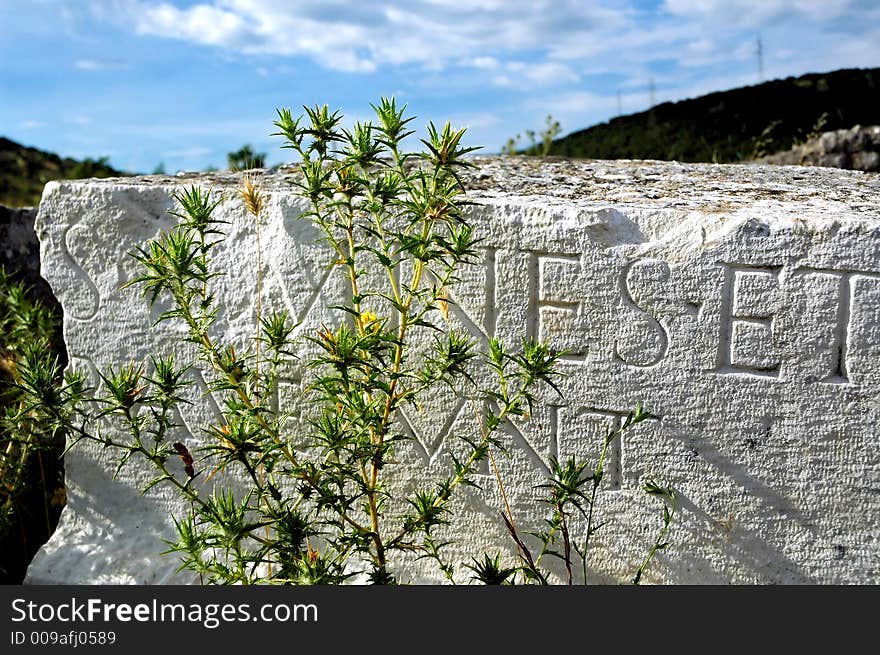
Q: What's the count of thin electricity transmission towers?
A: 3